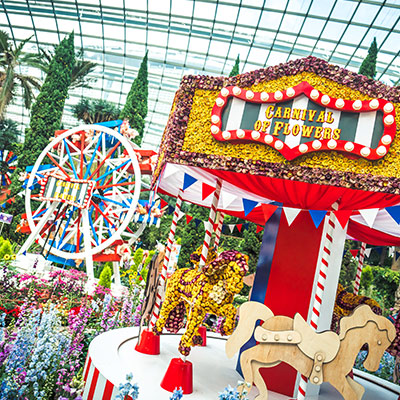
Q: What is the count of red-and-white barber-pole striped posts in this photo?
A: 5